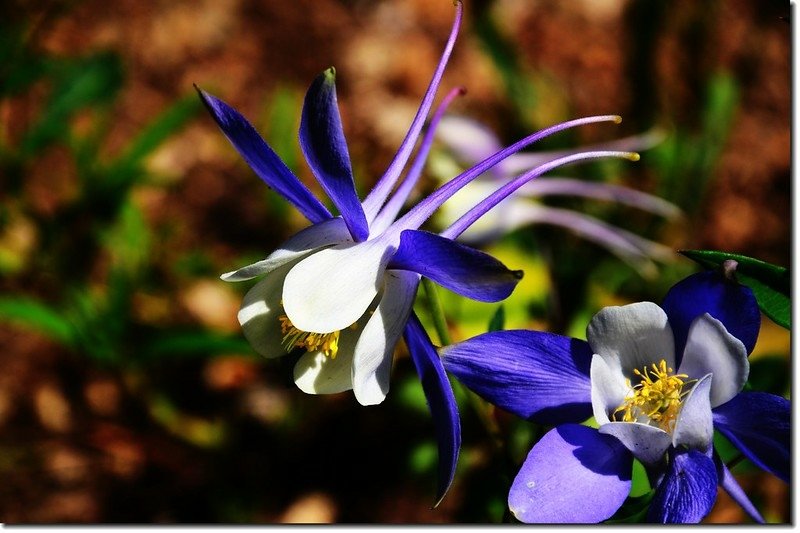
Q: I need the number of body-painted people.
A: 0